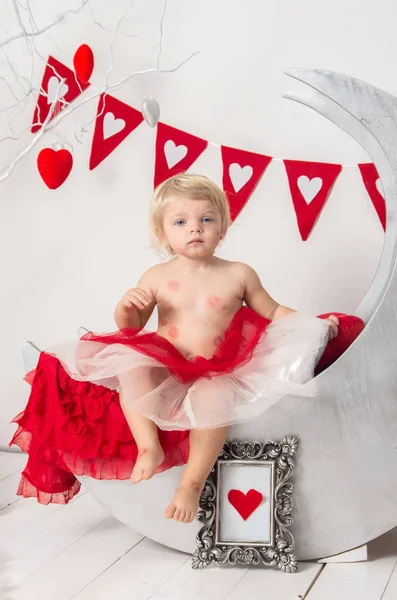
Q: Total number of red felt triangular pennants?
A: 6